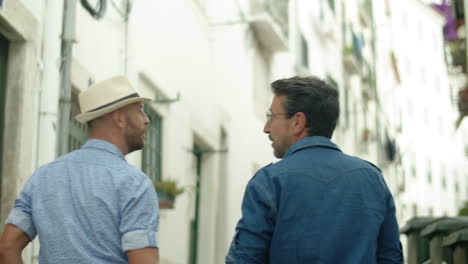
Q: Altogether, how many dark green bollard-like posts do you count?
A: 3